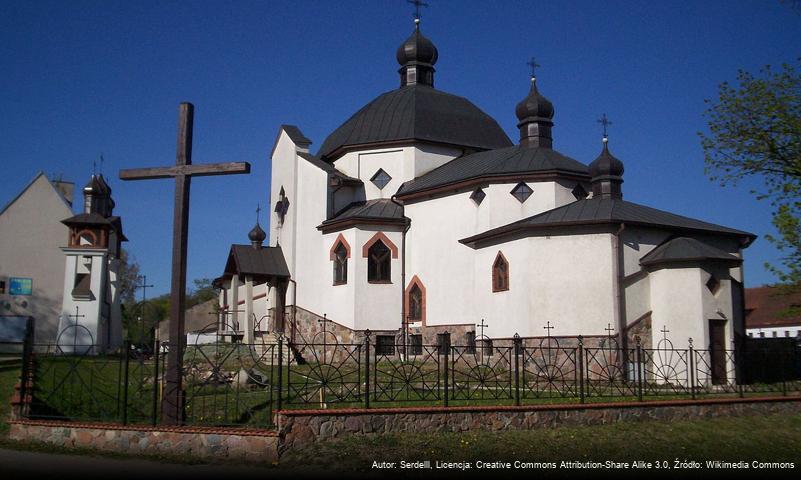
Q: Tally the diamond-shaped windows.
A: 5